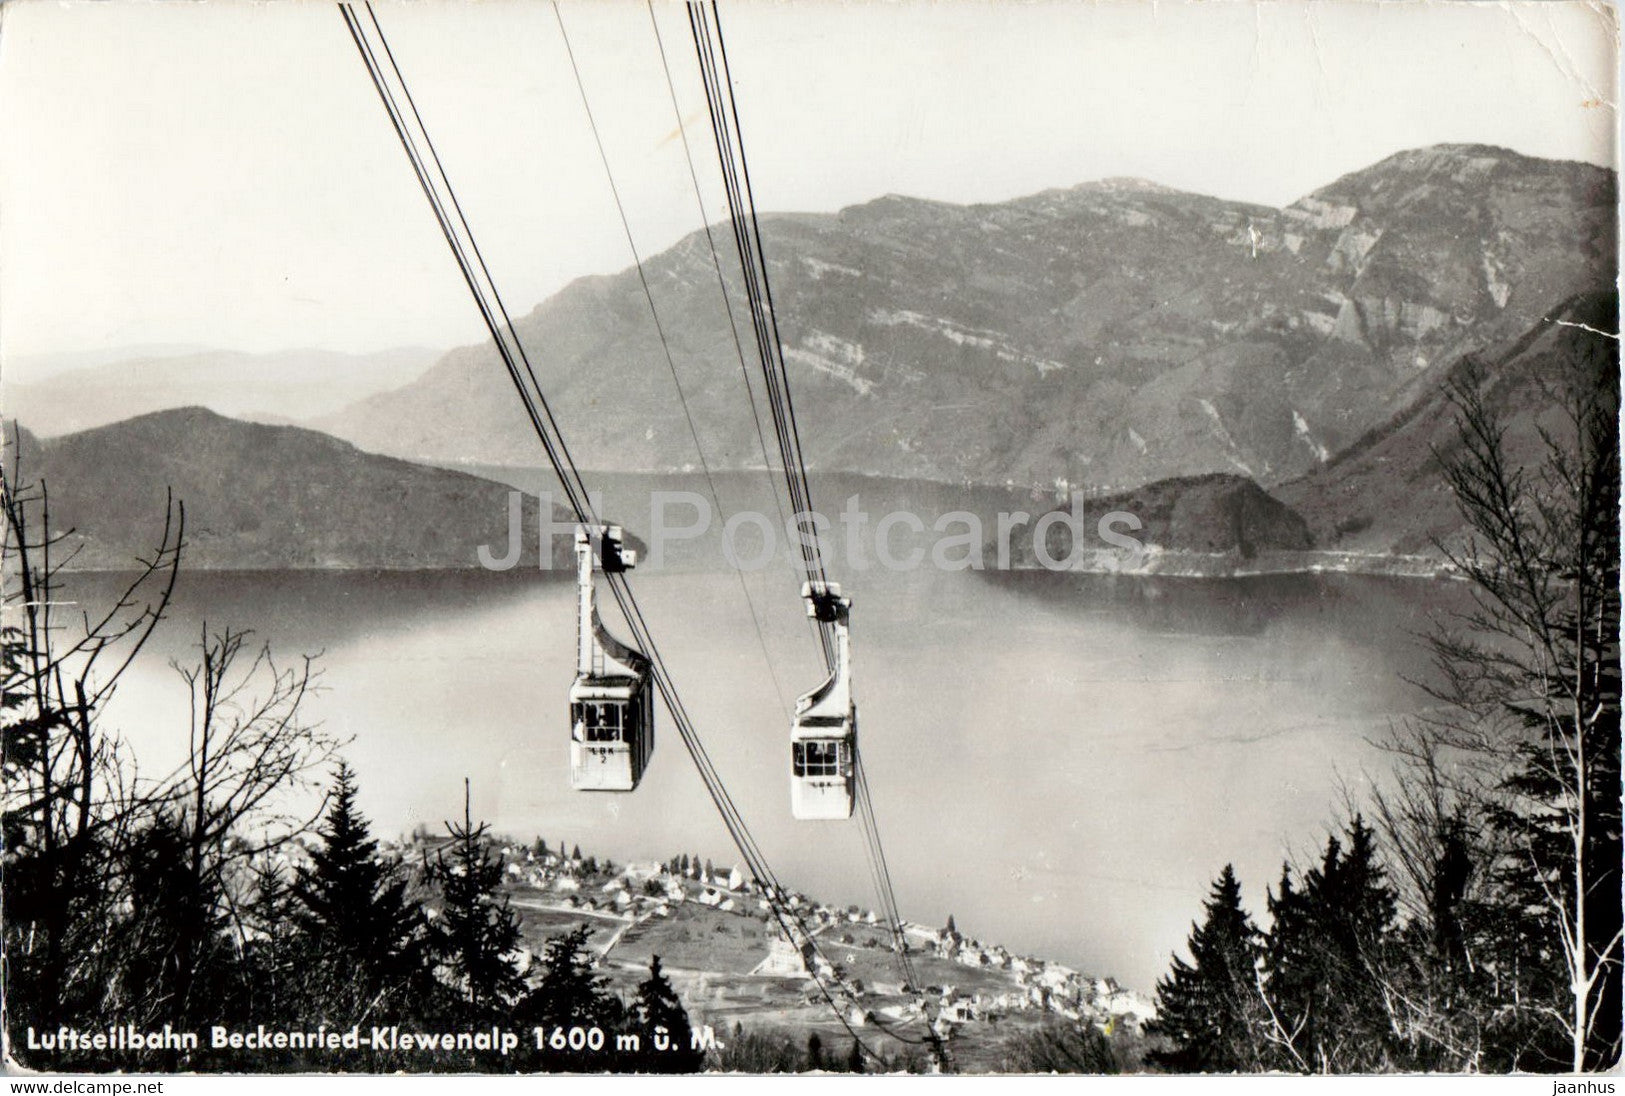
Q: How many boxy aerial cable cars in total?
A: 2